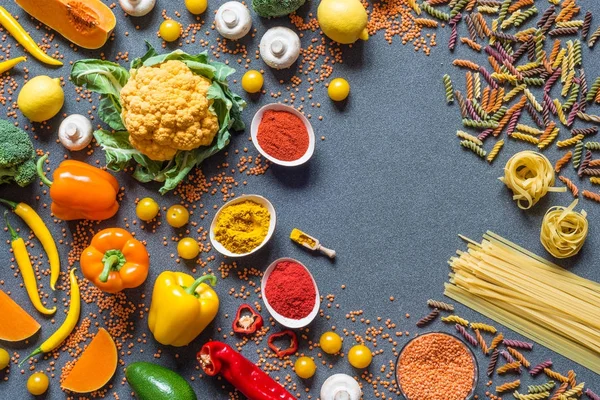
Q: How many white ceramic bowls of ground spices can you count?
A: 3